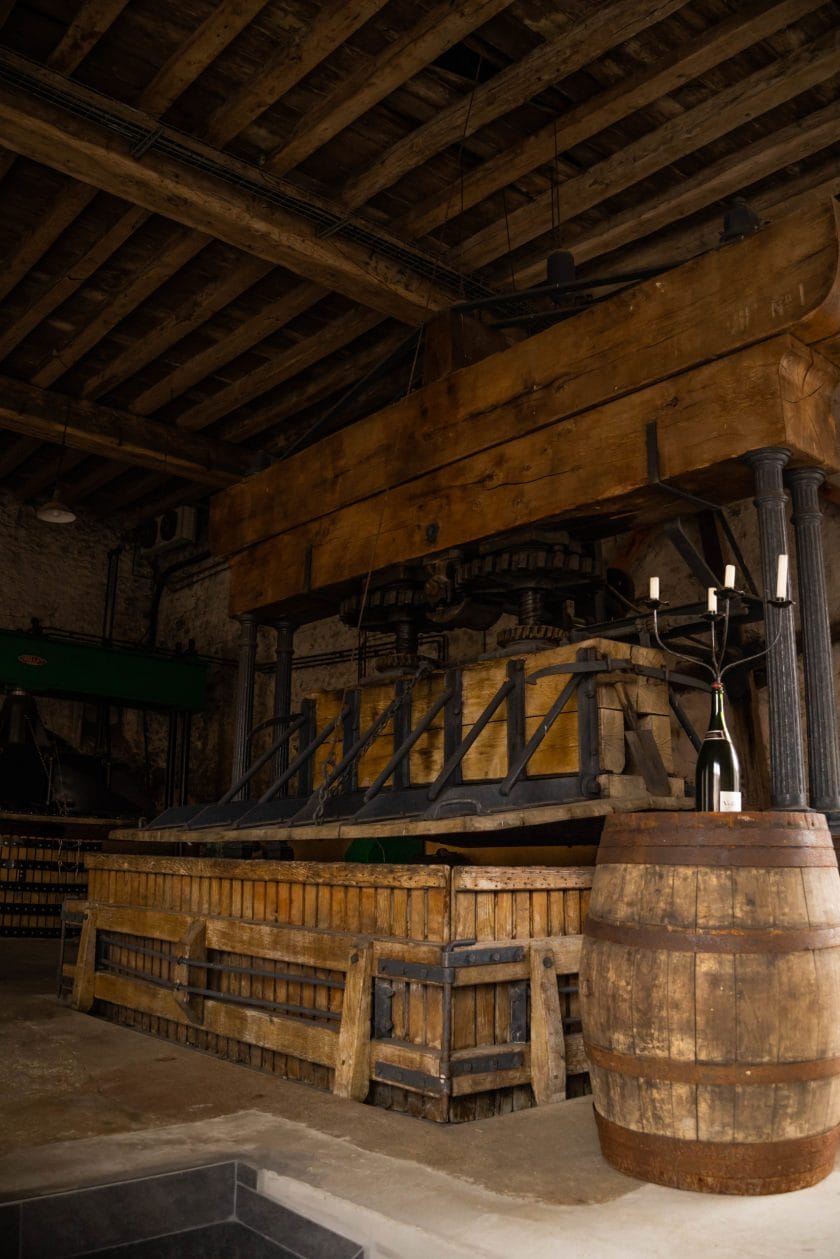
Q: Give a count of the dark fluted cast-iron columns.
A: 4